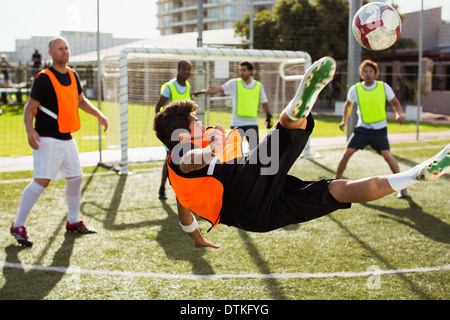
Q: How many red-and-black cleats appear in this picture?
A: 2